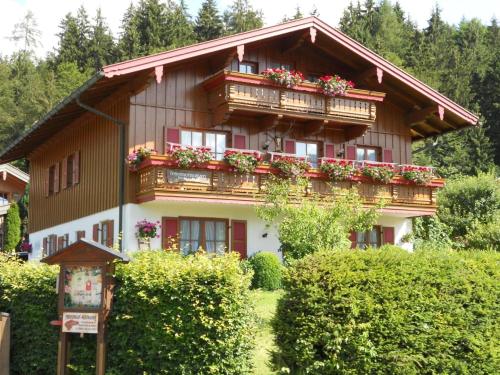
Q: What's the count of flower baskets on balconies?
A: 9